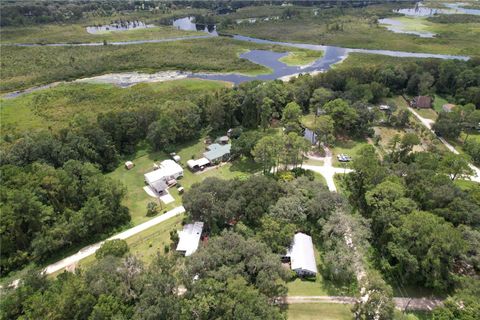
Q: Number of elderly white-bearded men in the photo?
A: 0